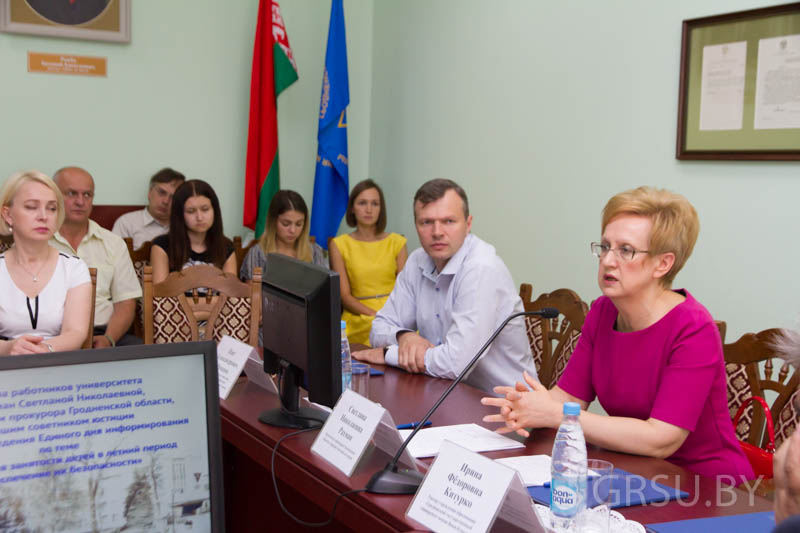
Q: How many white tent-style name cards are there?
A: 3